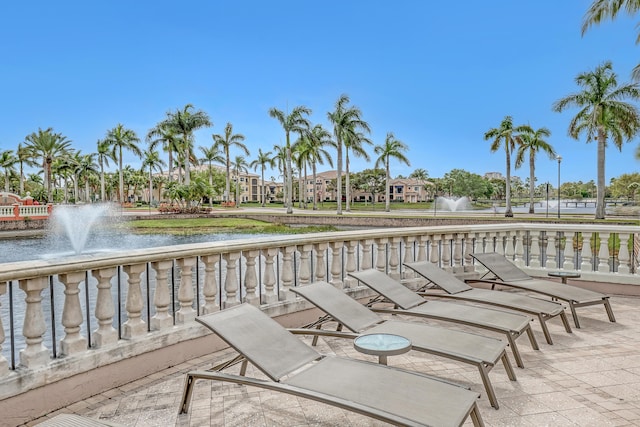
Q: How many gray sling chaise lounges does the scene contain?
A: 5